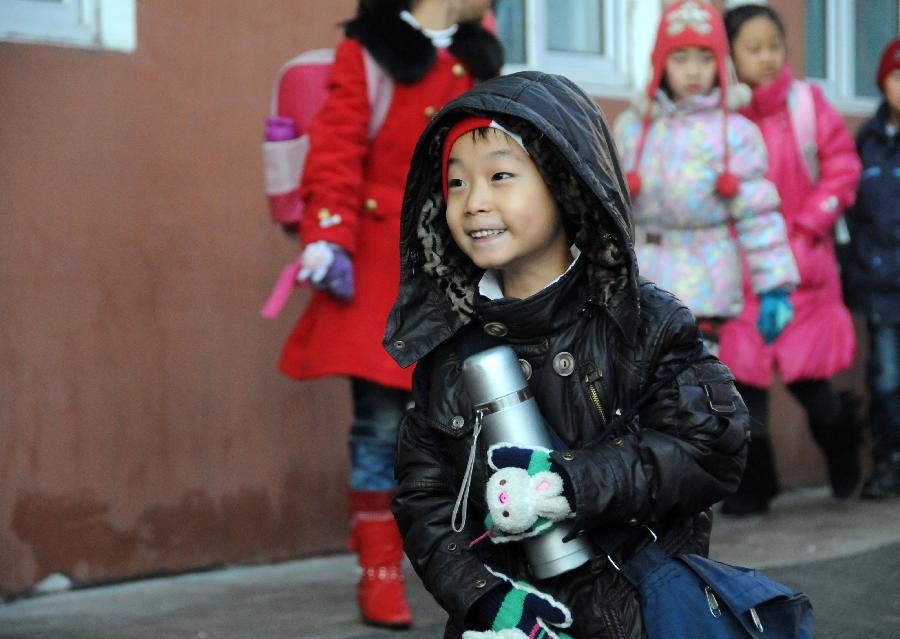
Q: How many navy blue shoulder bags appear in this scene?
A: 1